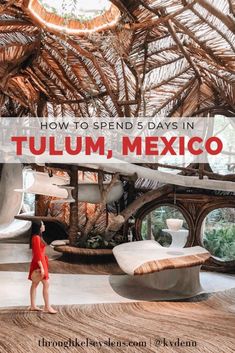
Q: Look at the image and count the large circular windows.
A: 2